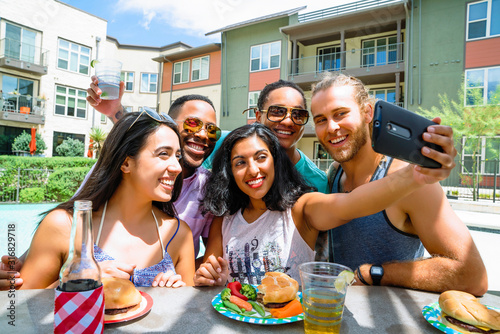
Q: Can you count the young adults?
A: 5